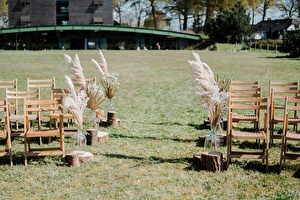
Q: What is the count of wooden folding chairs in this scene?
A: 13